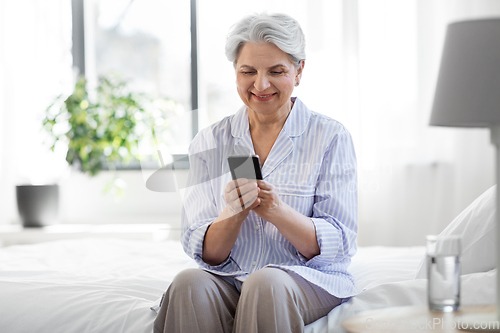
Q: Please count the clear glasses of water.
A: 1